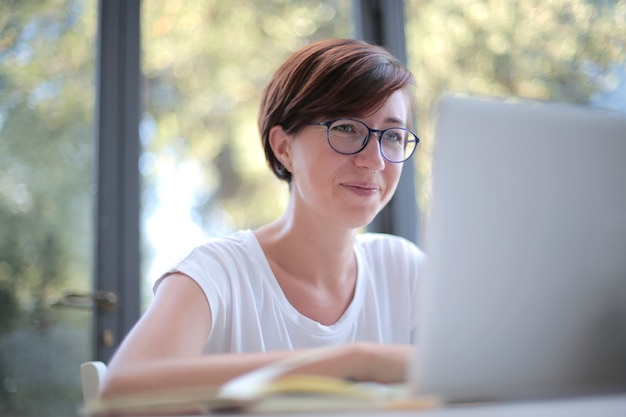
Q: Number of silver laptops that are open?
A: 1